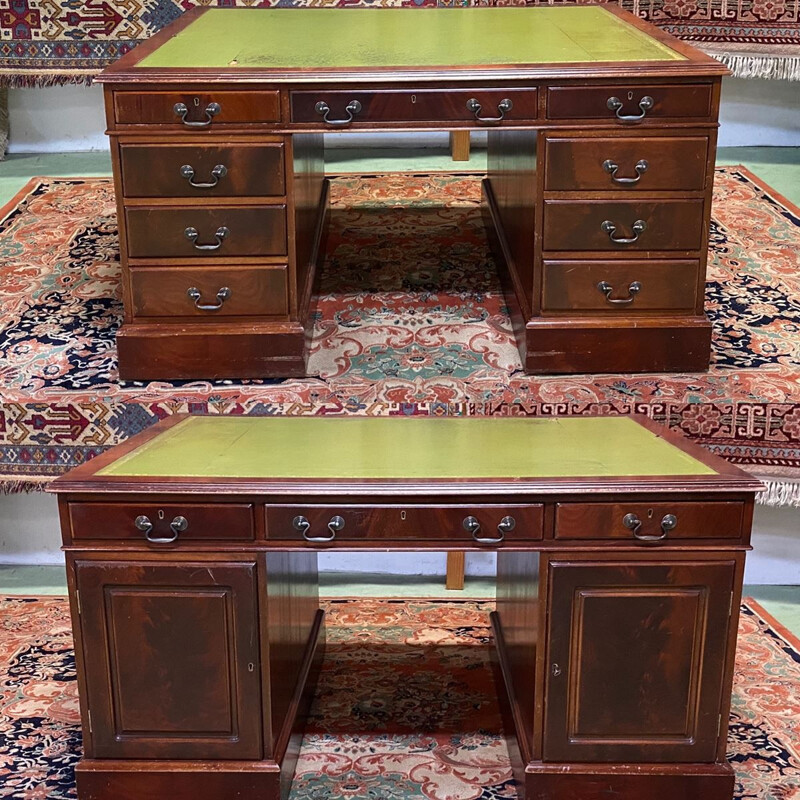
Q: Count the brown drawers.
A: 12